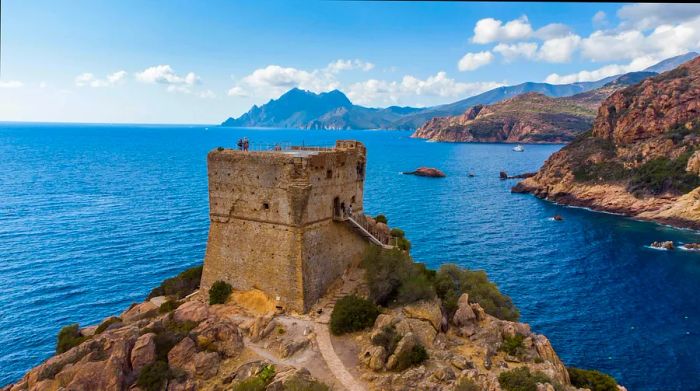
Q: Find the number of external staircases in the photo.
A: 1